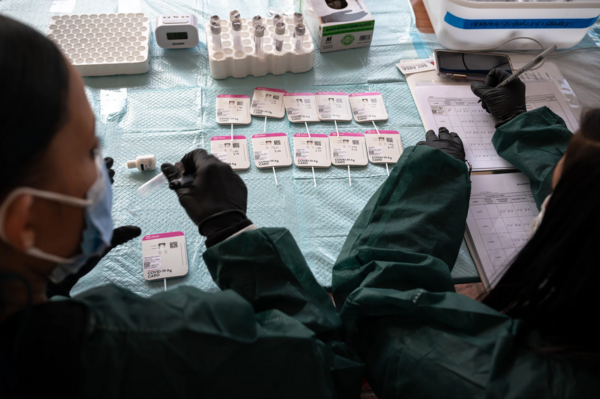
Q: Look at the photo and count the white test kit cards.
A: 11